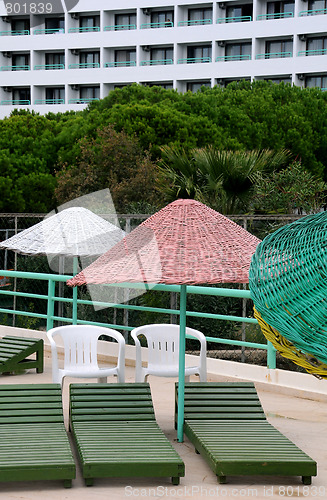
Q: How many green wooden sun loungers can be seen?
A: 4